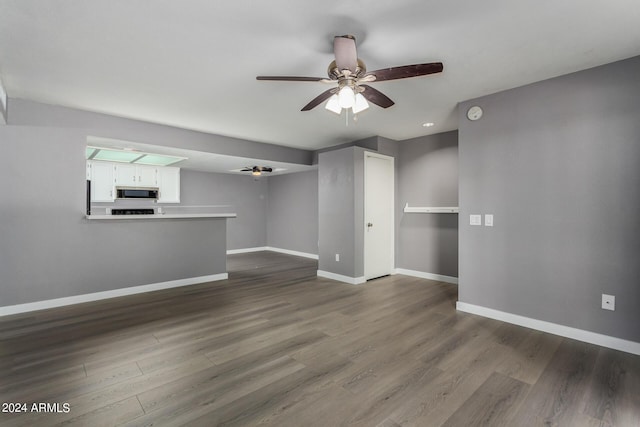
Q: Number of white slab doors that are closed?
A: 1